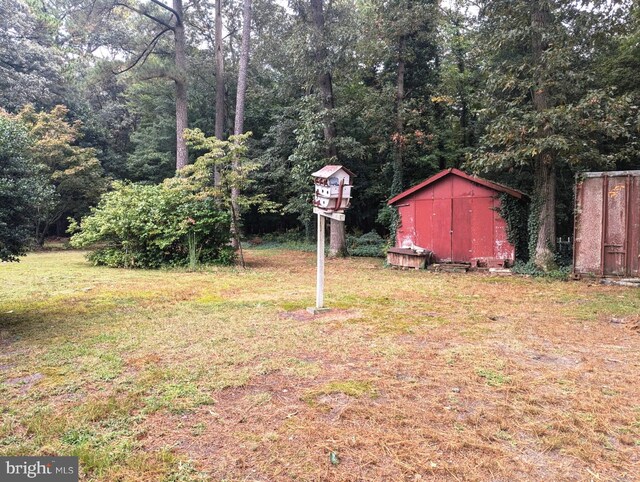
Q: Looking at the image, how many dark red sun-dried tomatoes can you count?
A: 0